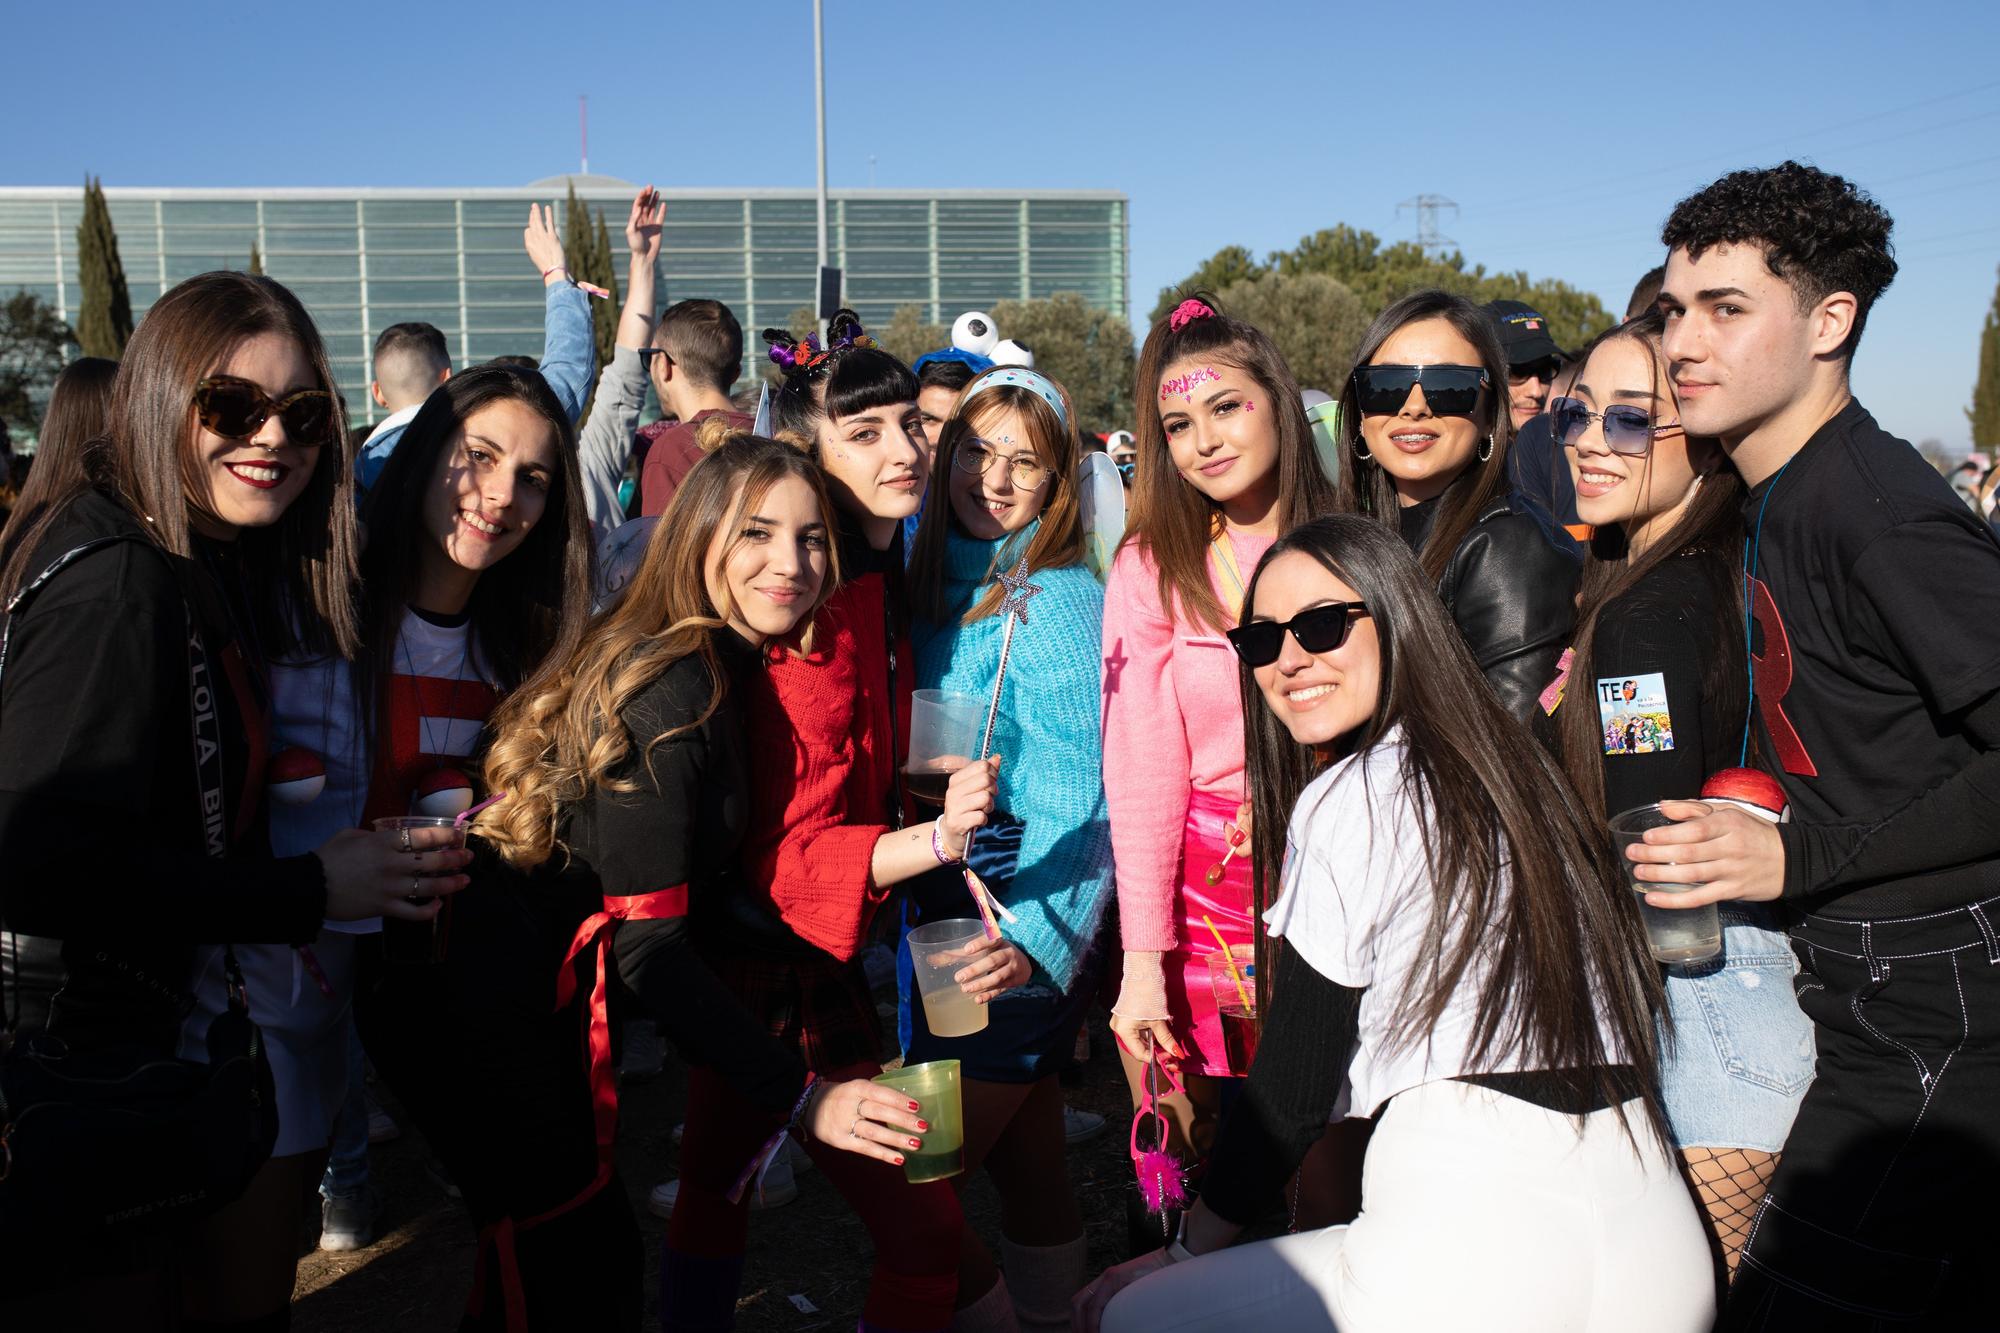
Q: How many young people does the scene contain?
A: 10